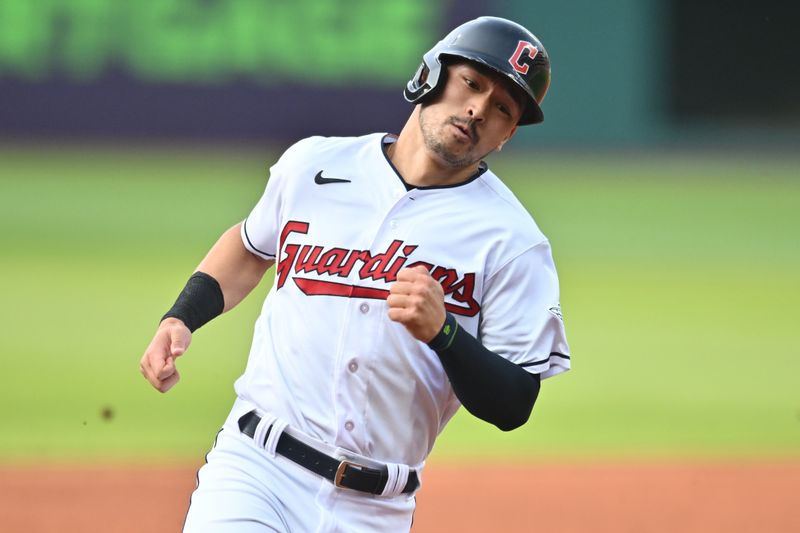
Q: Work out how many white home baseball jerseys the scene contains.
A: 1